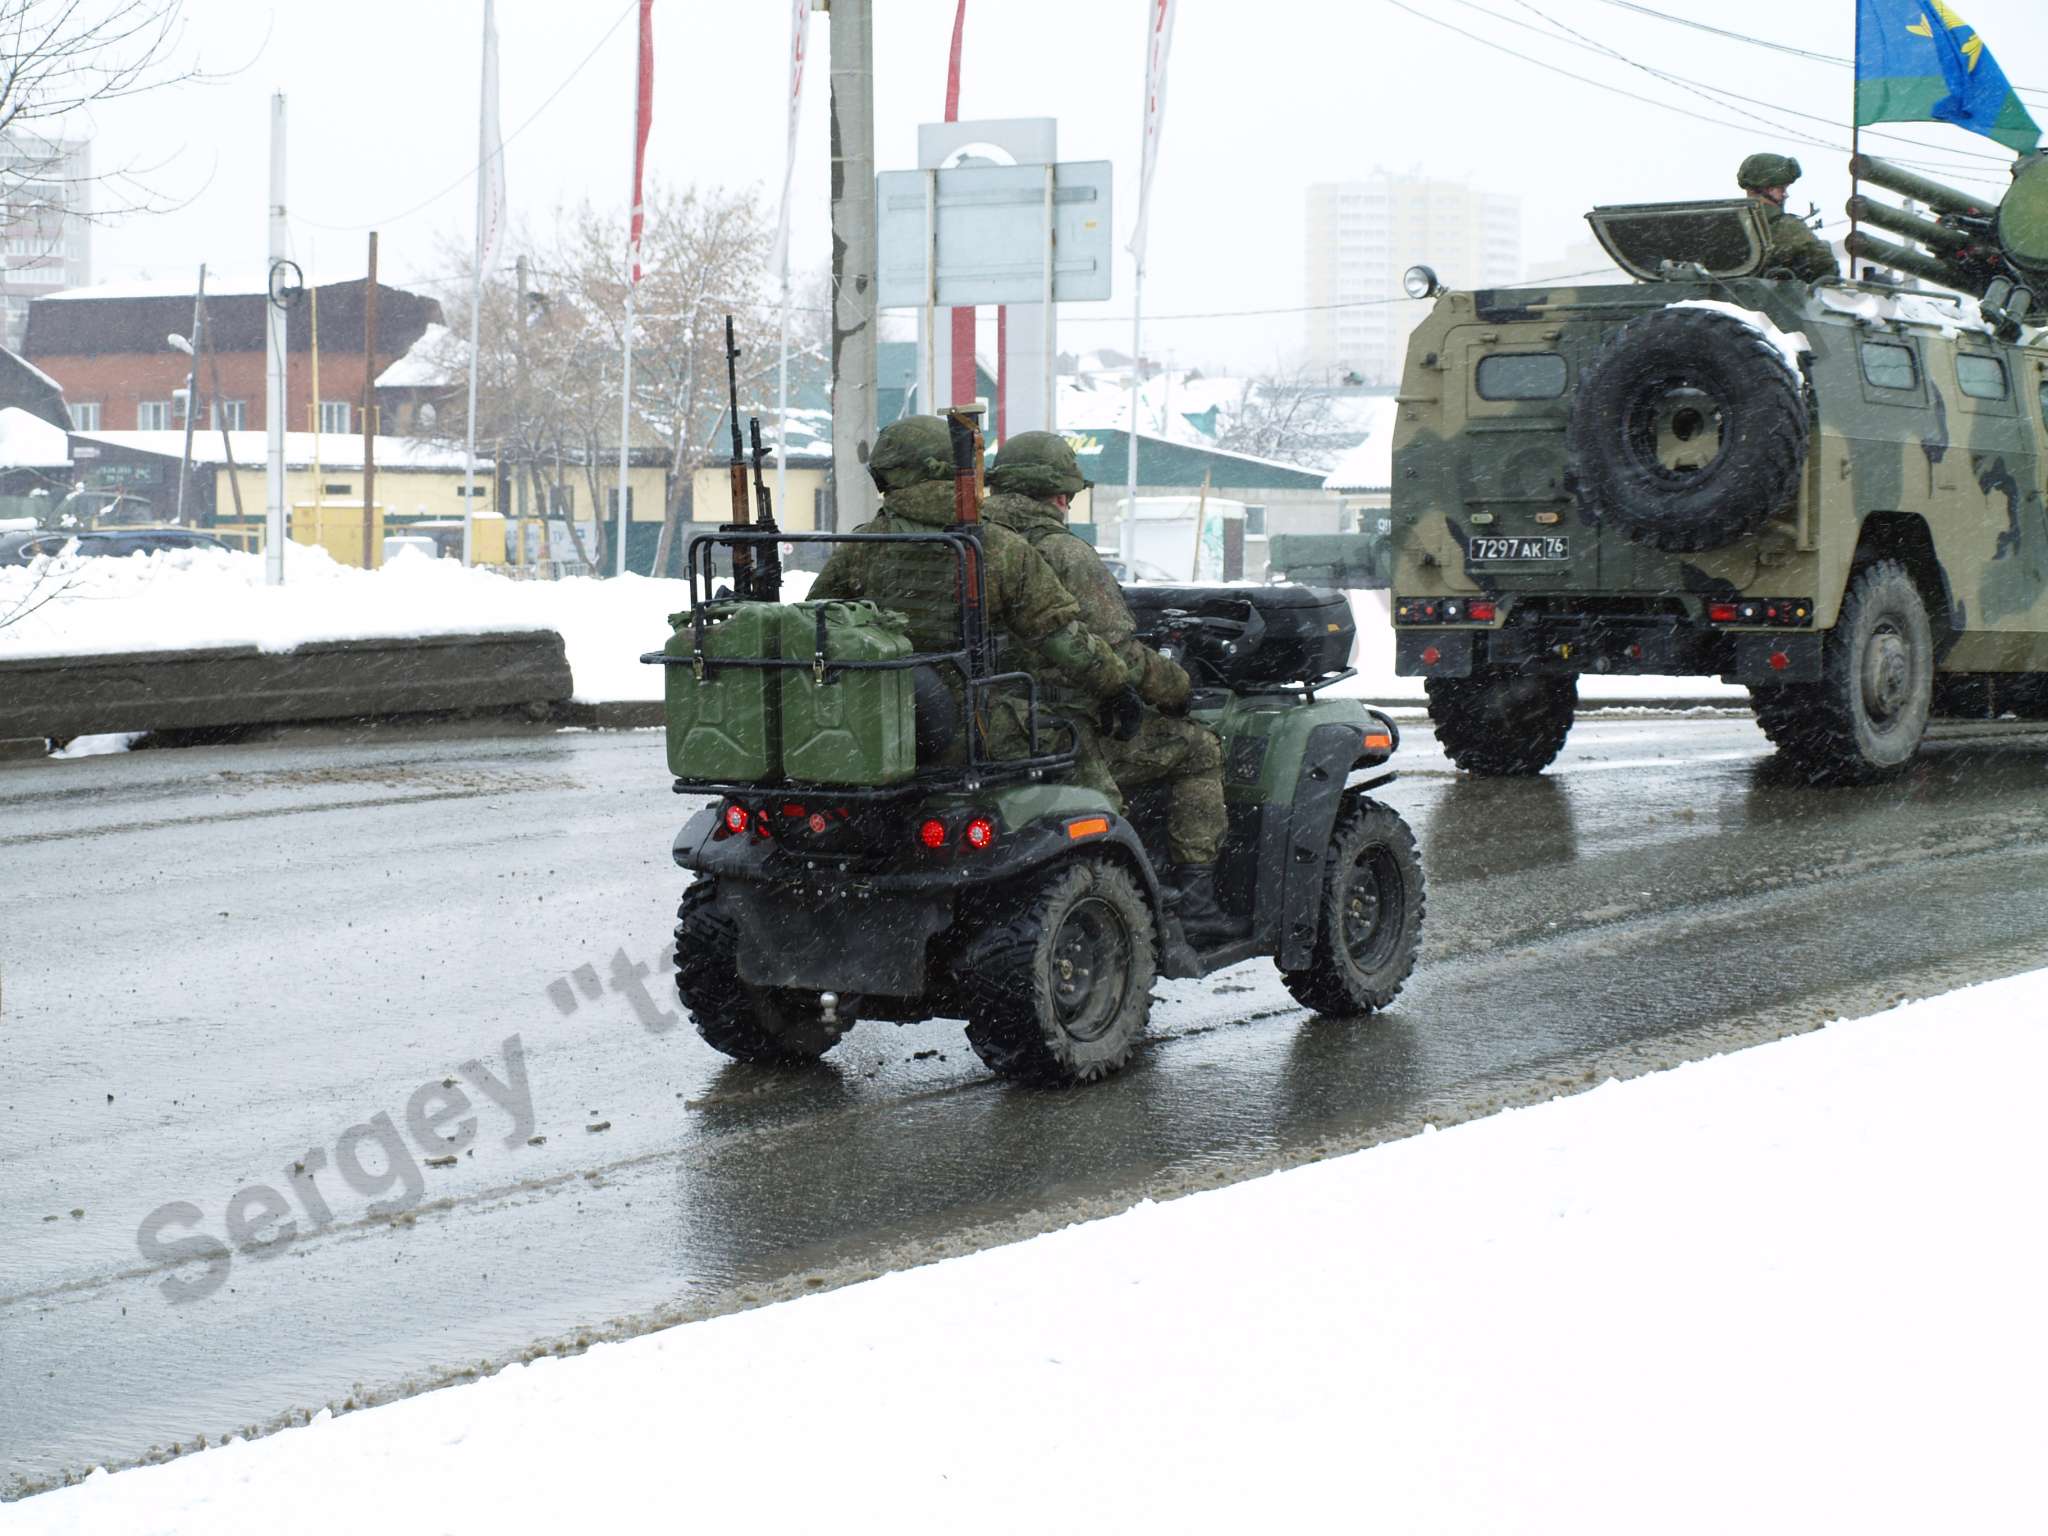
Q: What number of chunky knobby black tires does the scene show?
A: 6